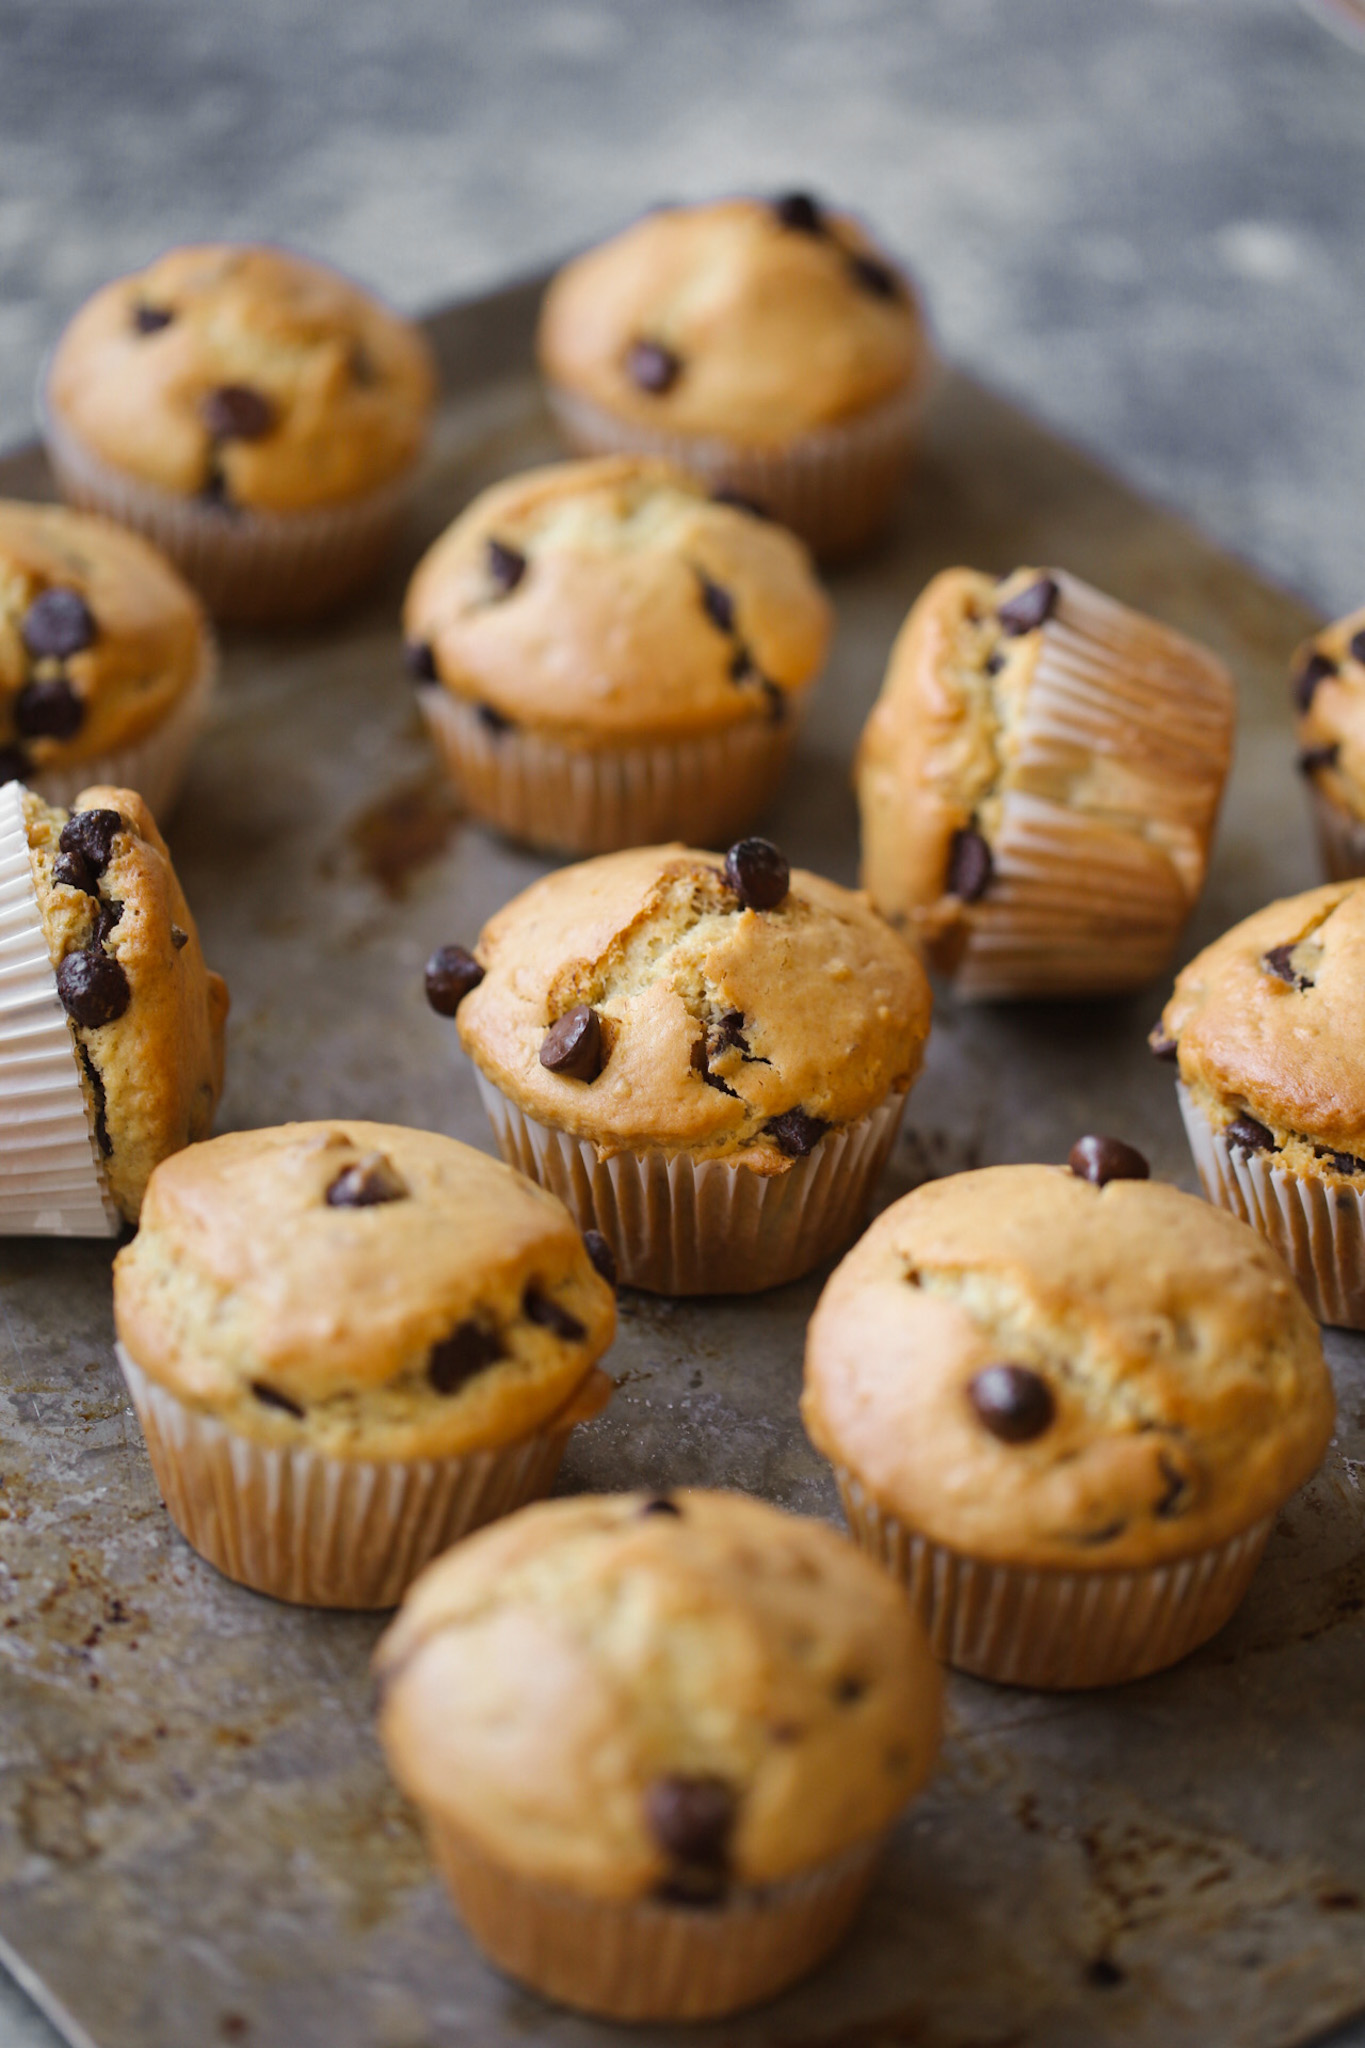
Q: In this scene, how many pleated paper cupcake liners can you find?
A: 12